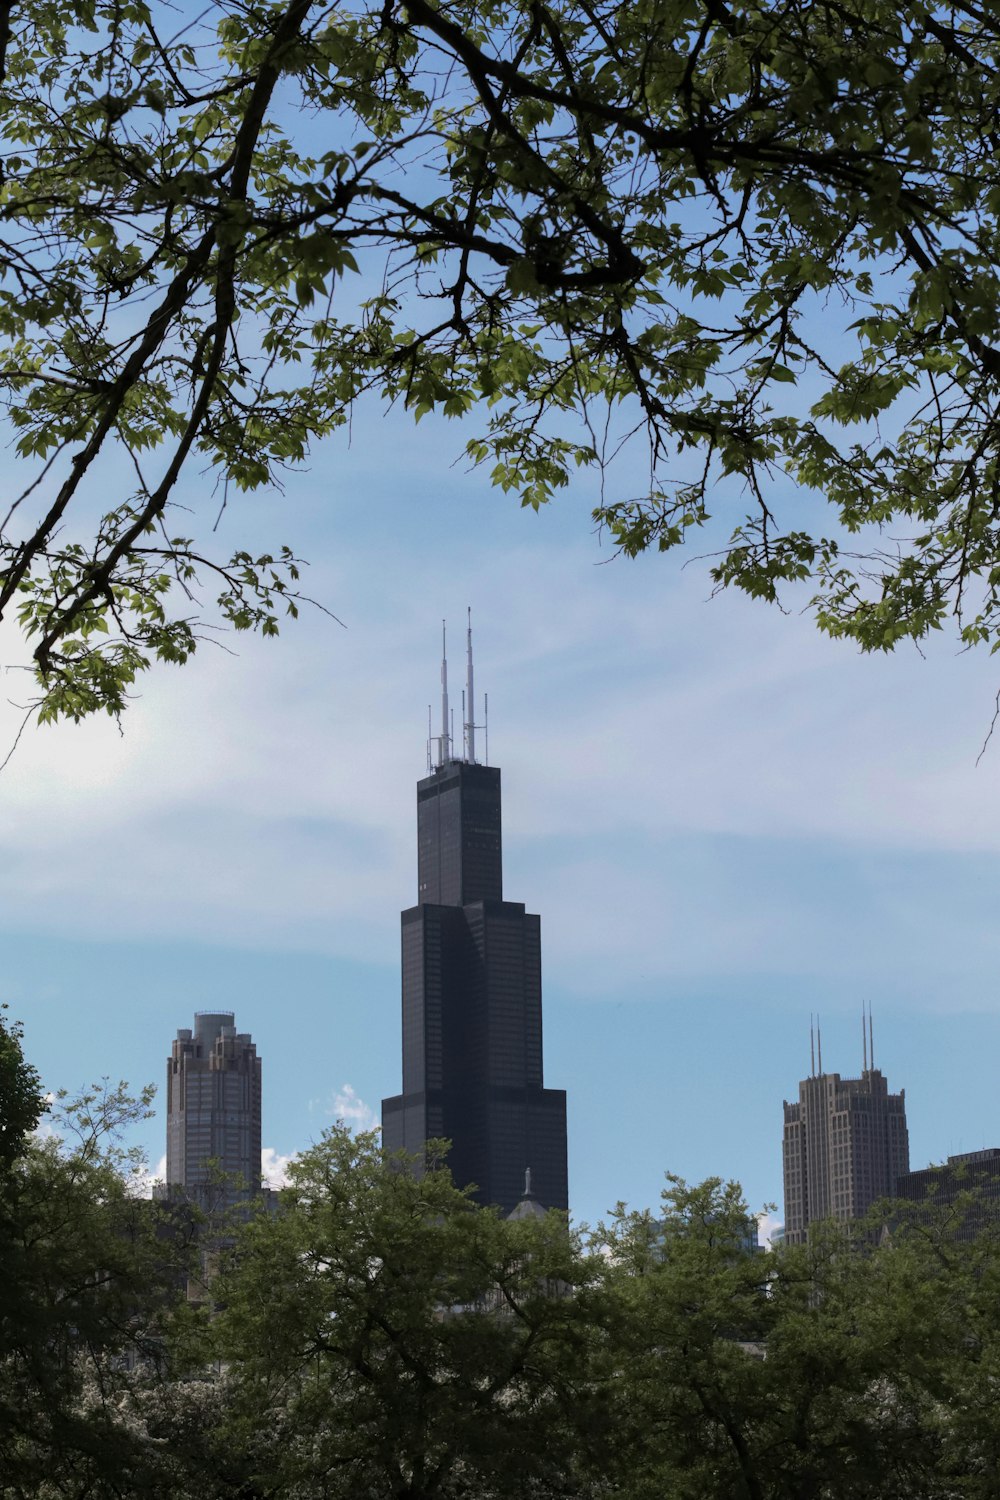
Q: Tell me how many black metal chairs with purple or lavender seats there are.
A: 0